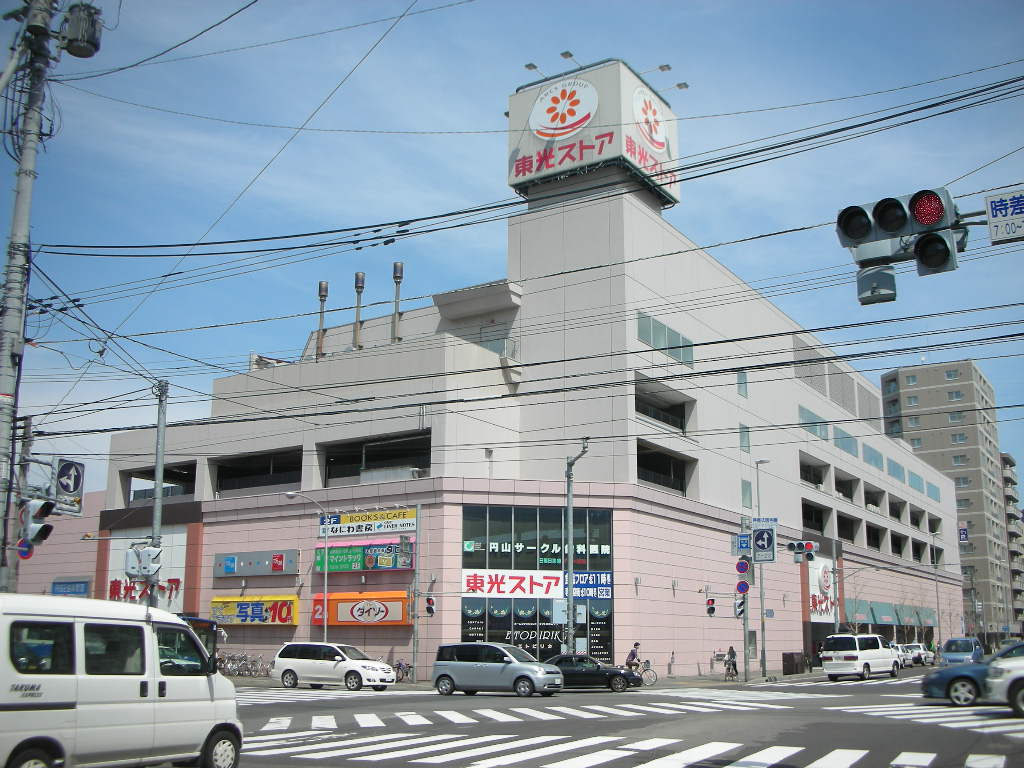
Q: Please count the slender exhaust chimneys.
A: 3